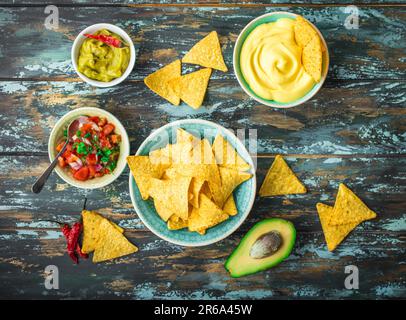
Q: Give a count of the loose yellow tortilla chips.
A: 8